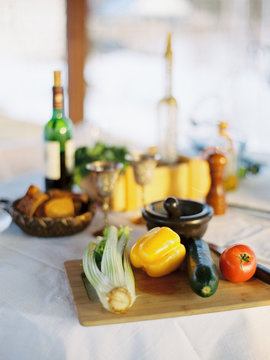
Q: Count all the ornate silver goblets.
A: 2